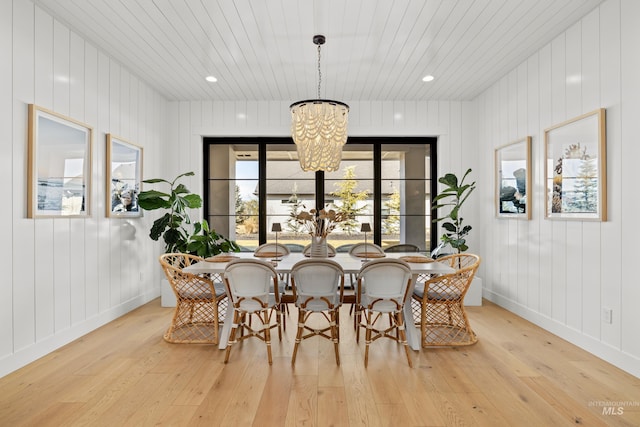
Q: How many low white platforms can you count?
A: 2